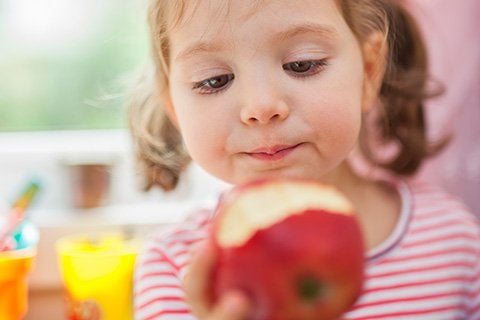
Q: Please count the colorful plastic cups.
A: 2